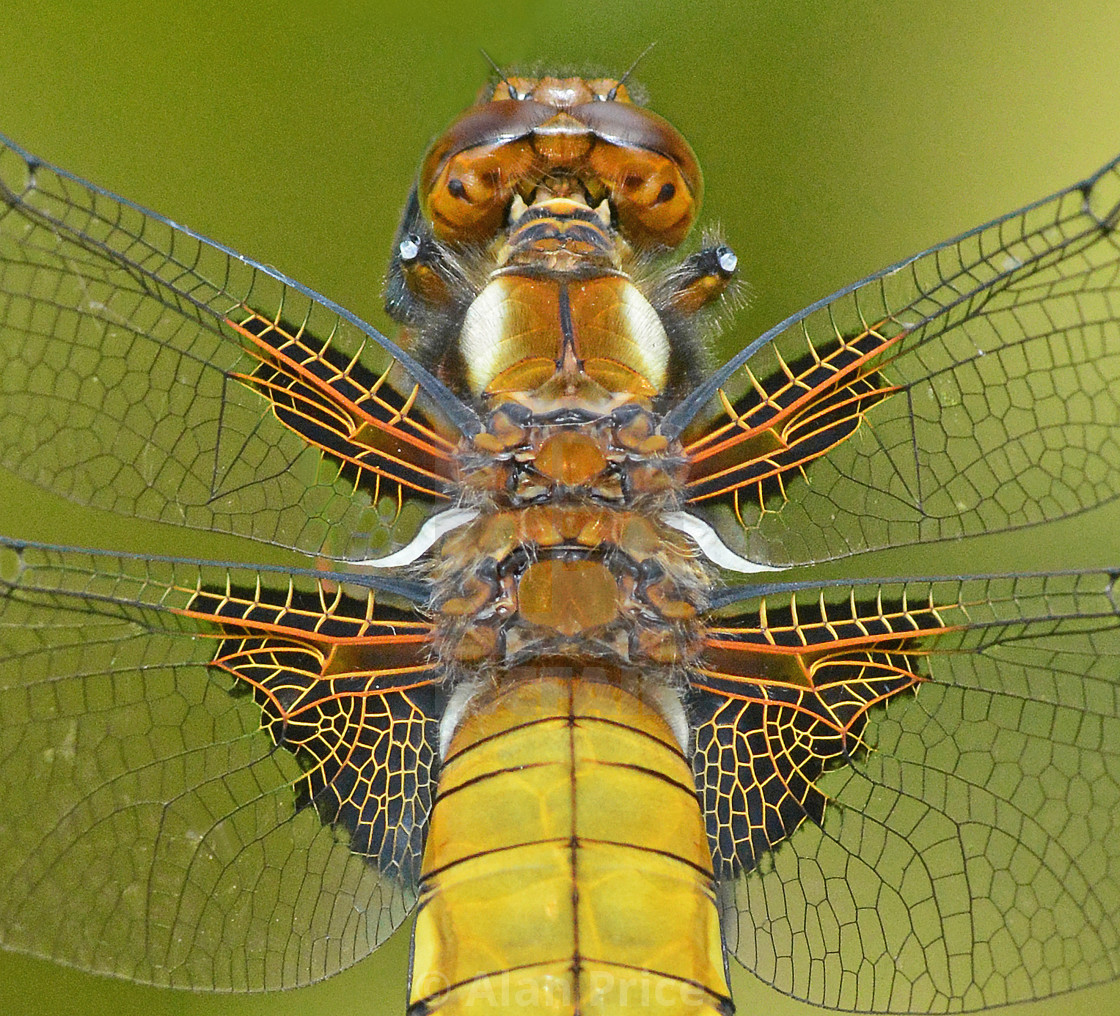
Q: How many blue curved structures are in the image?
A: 4